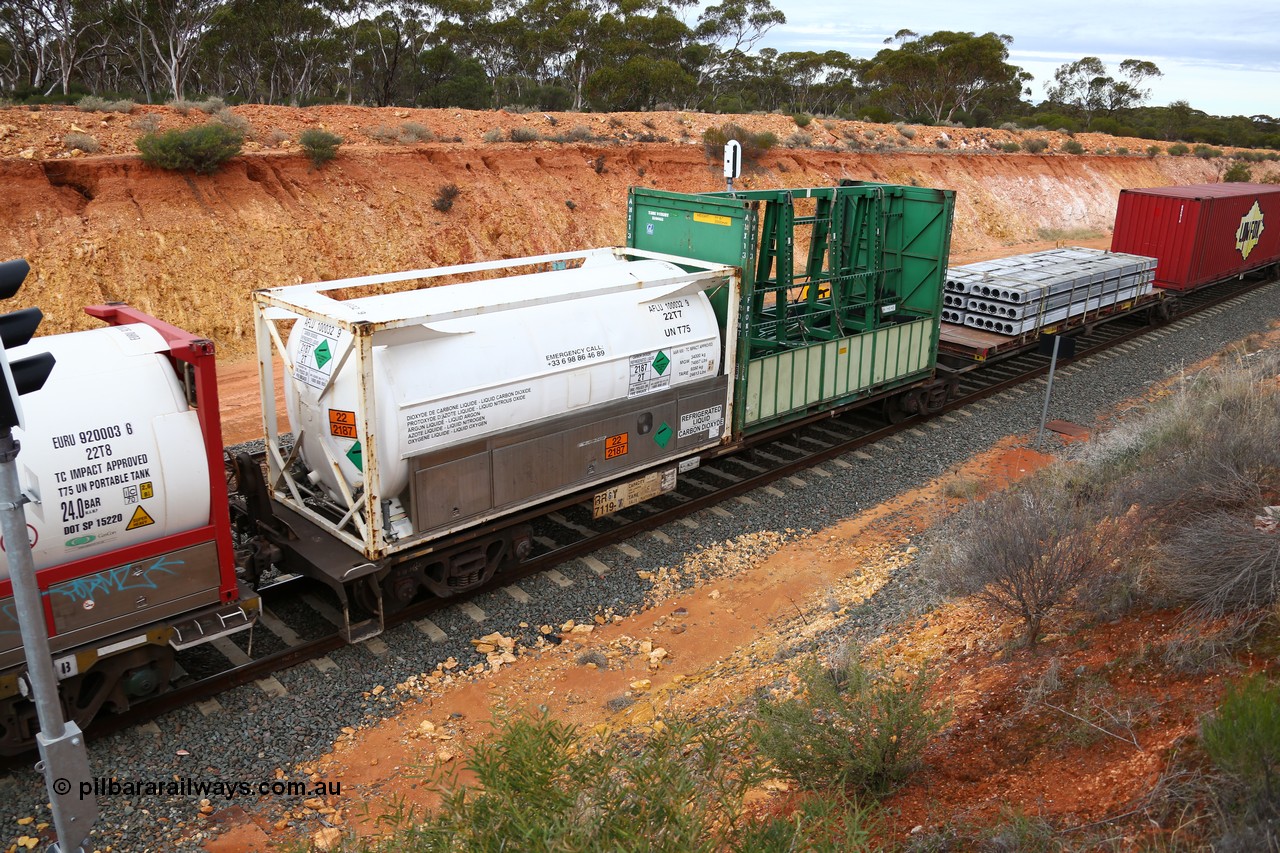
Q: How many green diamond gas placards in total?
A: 4